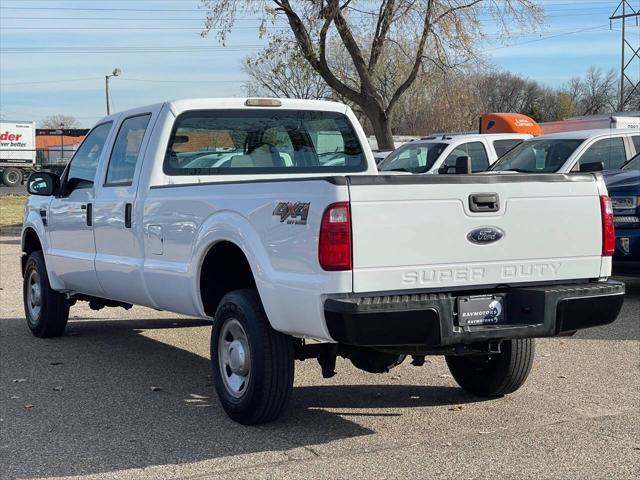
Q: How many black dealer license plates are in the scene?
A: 1